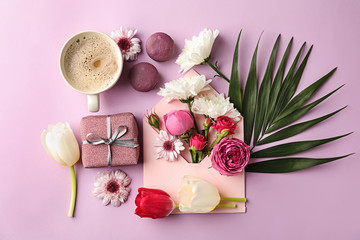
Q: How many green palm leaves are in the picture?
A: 11